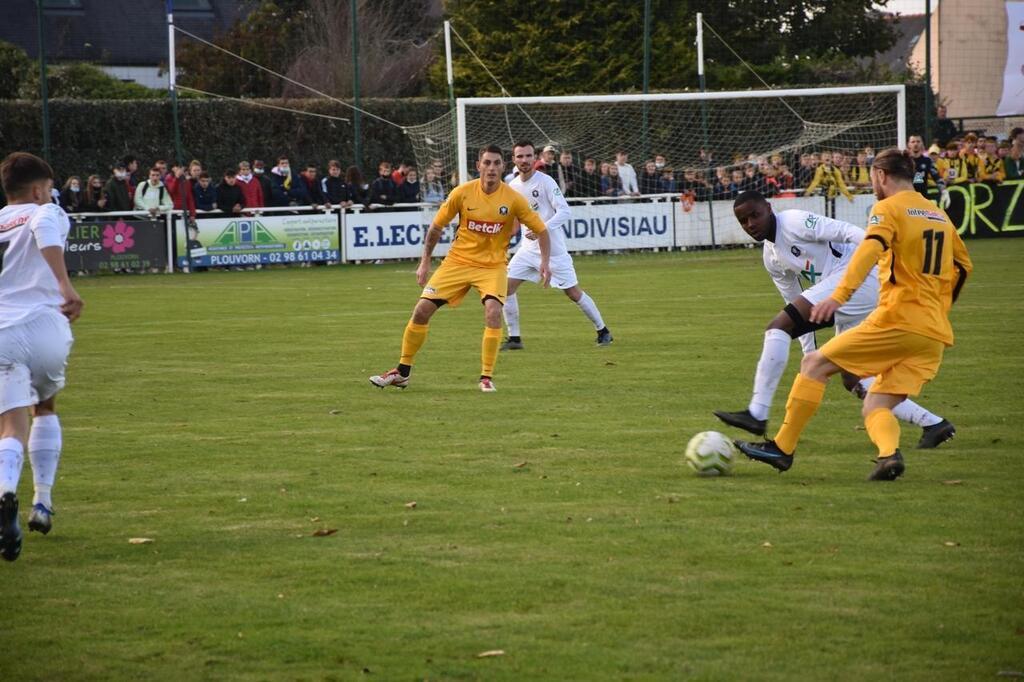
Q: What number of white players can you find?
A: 3